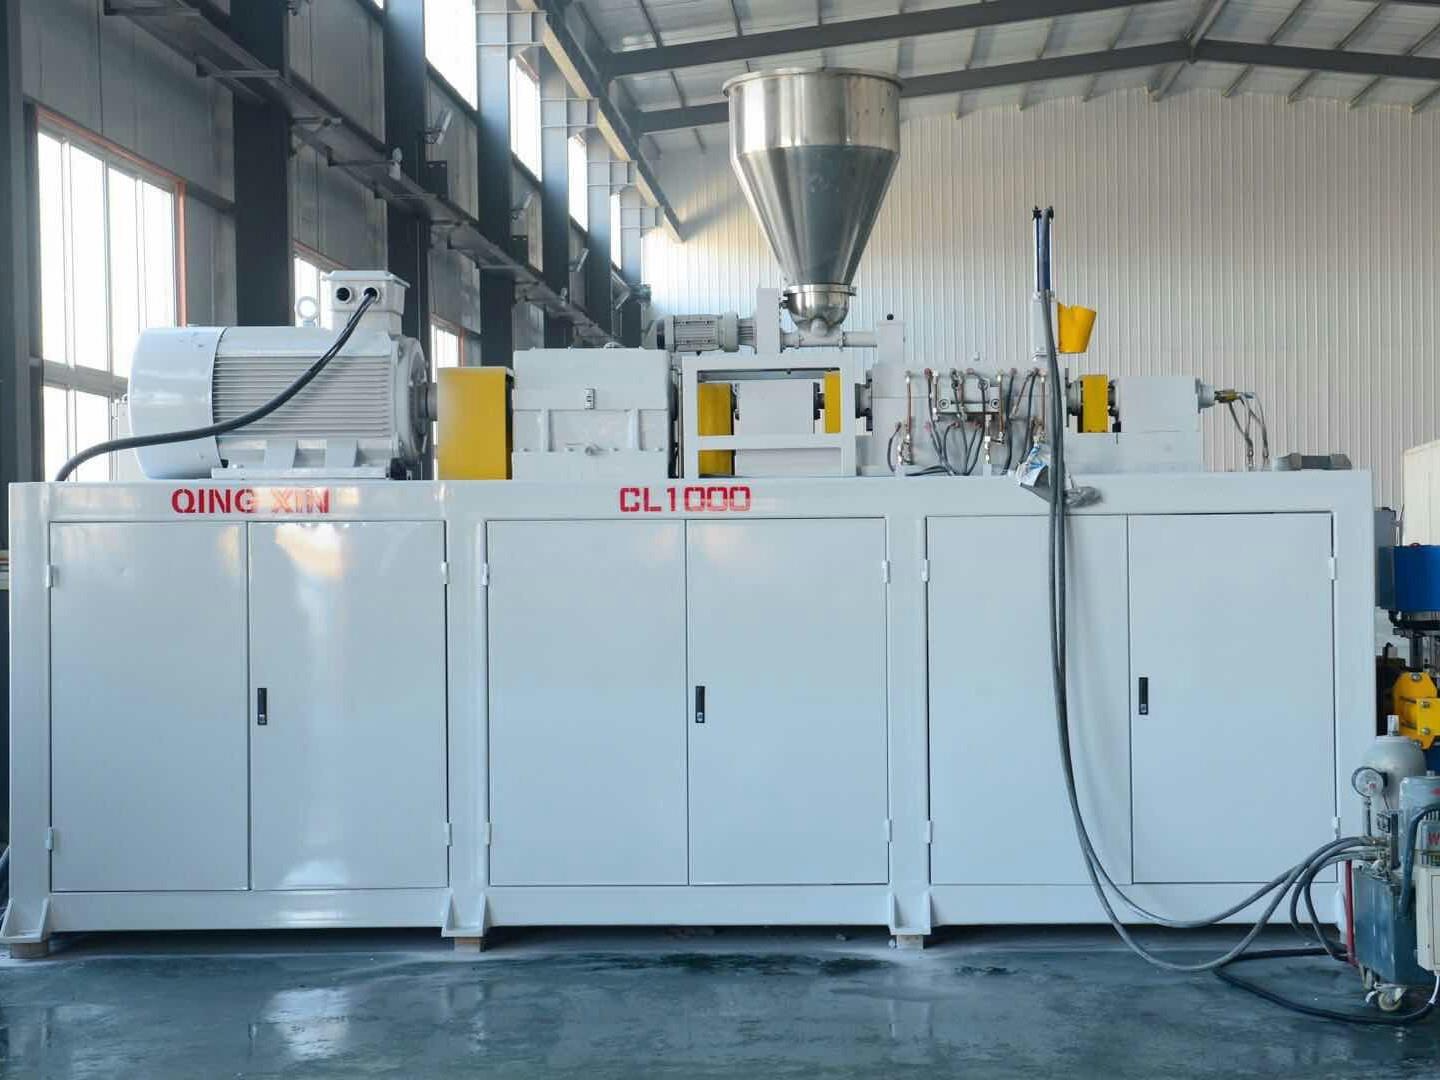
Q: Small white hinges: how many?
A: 12